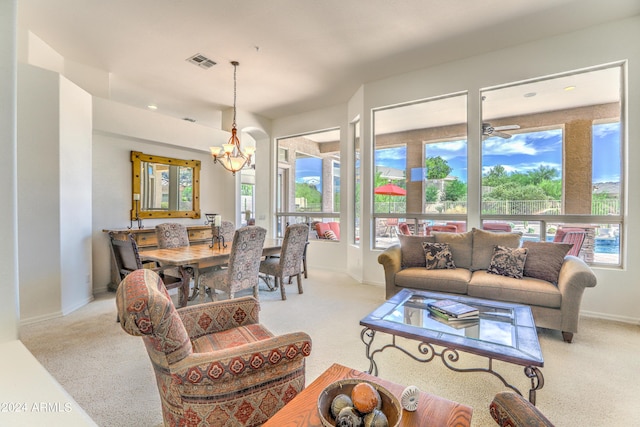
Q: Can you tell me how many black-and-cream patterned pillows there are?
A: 2